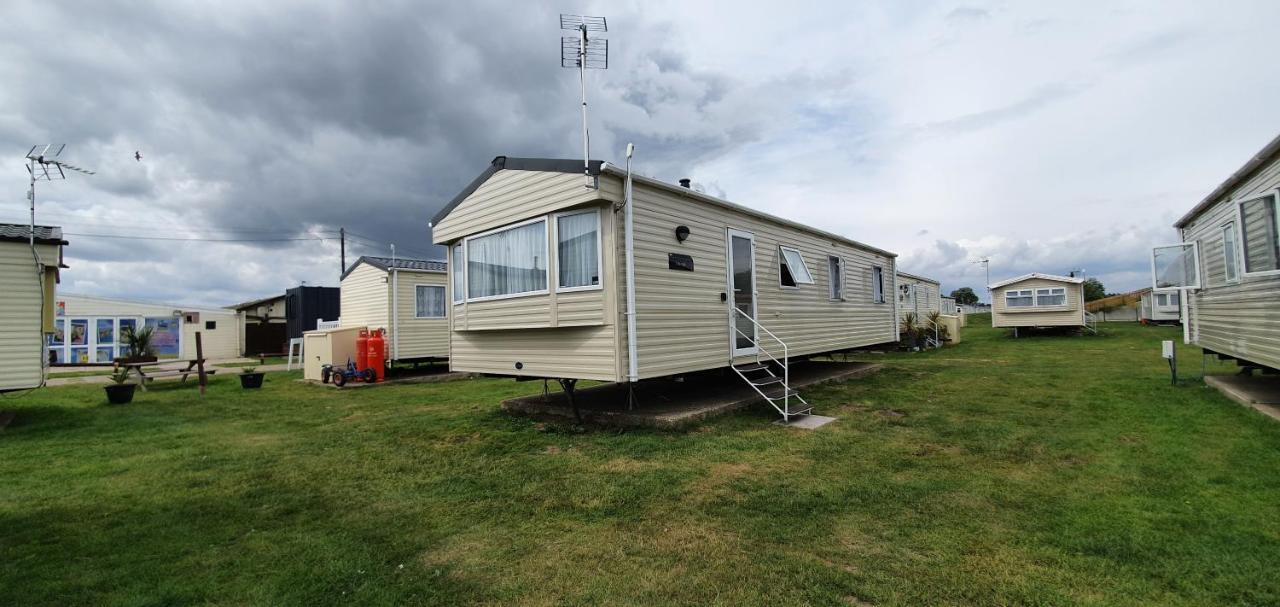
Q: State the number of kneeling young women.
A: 0